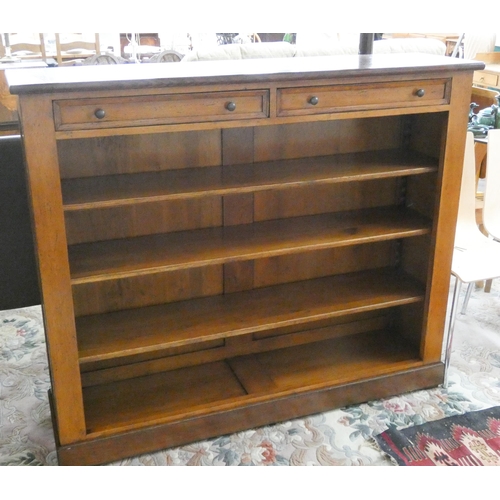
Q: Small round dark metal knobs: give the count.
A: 4